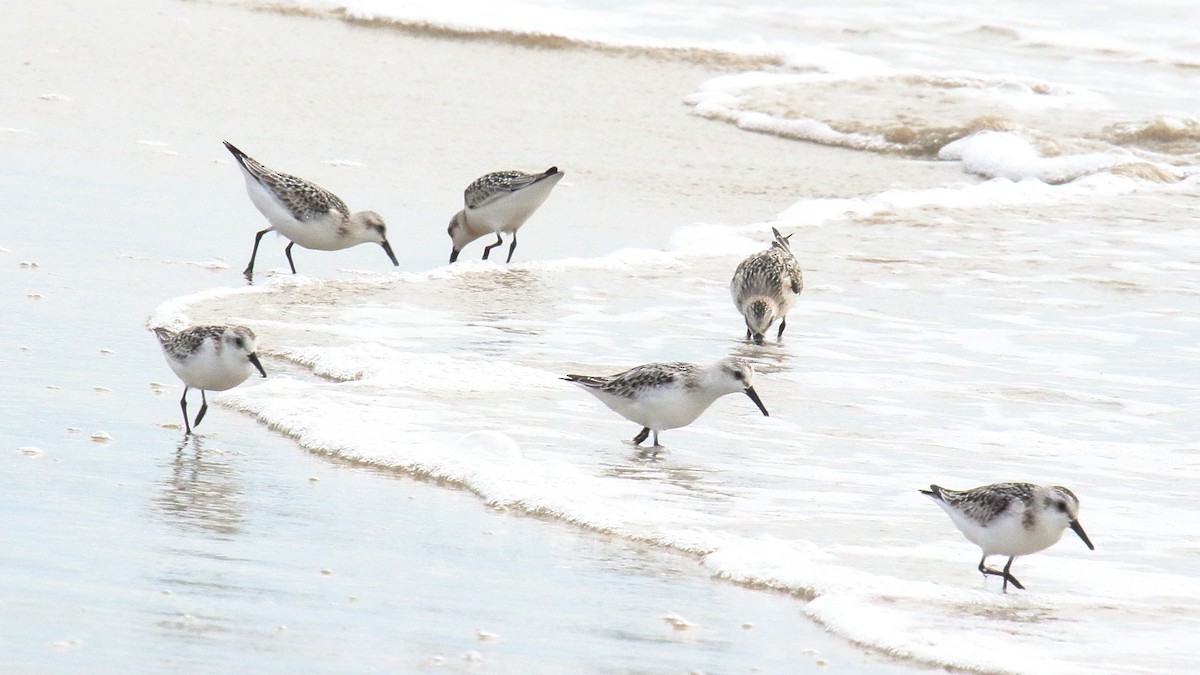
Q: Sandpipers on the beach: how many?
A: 6